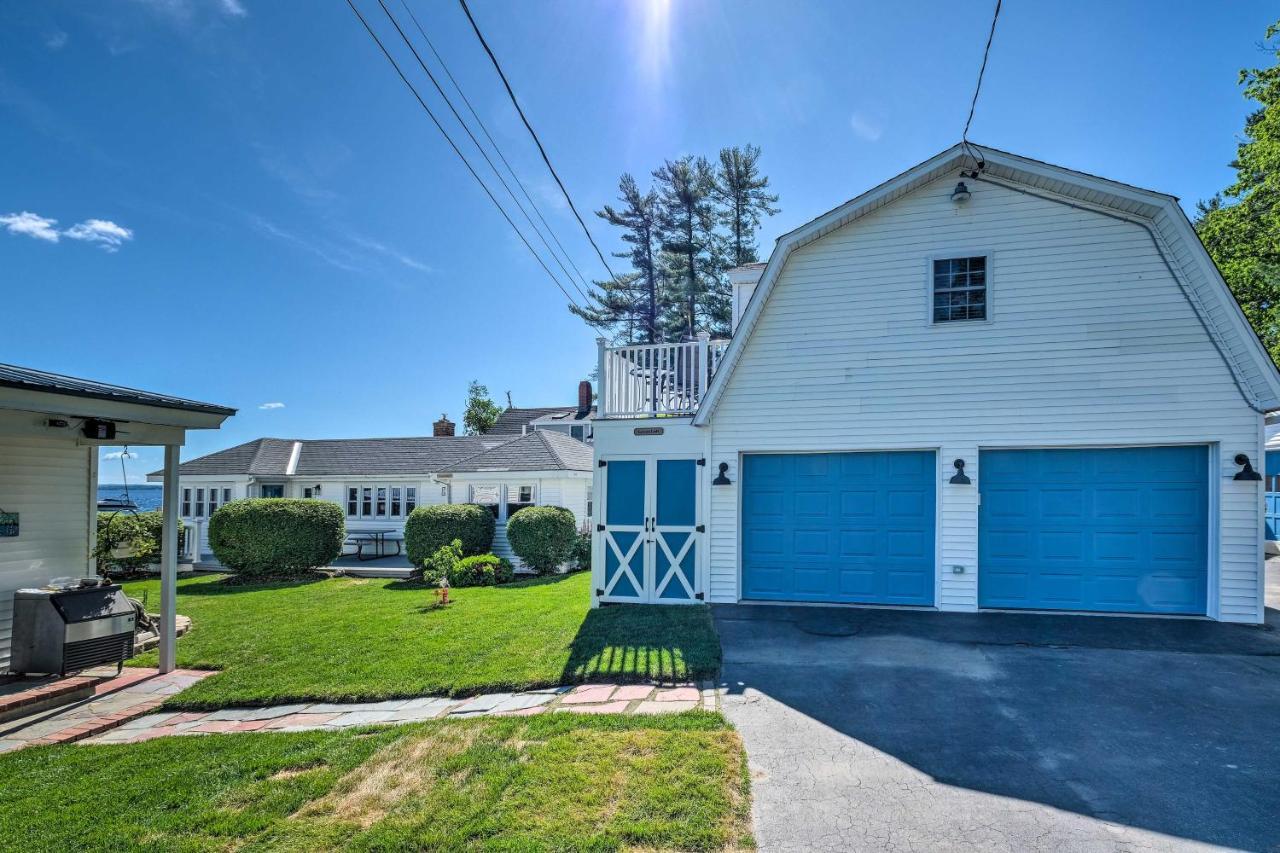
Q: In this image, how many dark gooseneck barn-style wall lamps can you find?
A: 3